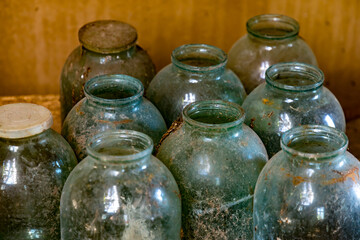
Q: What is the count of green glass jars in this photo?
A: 9